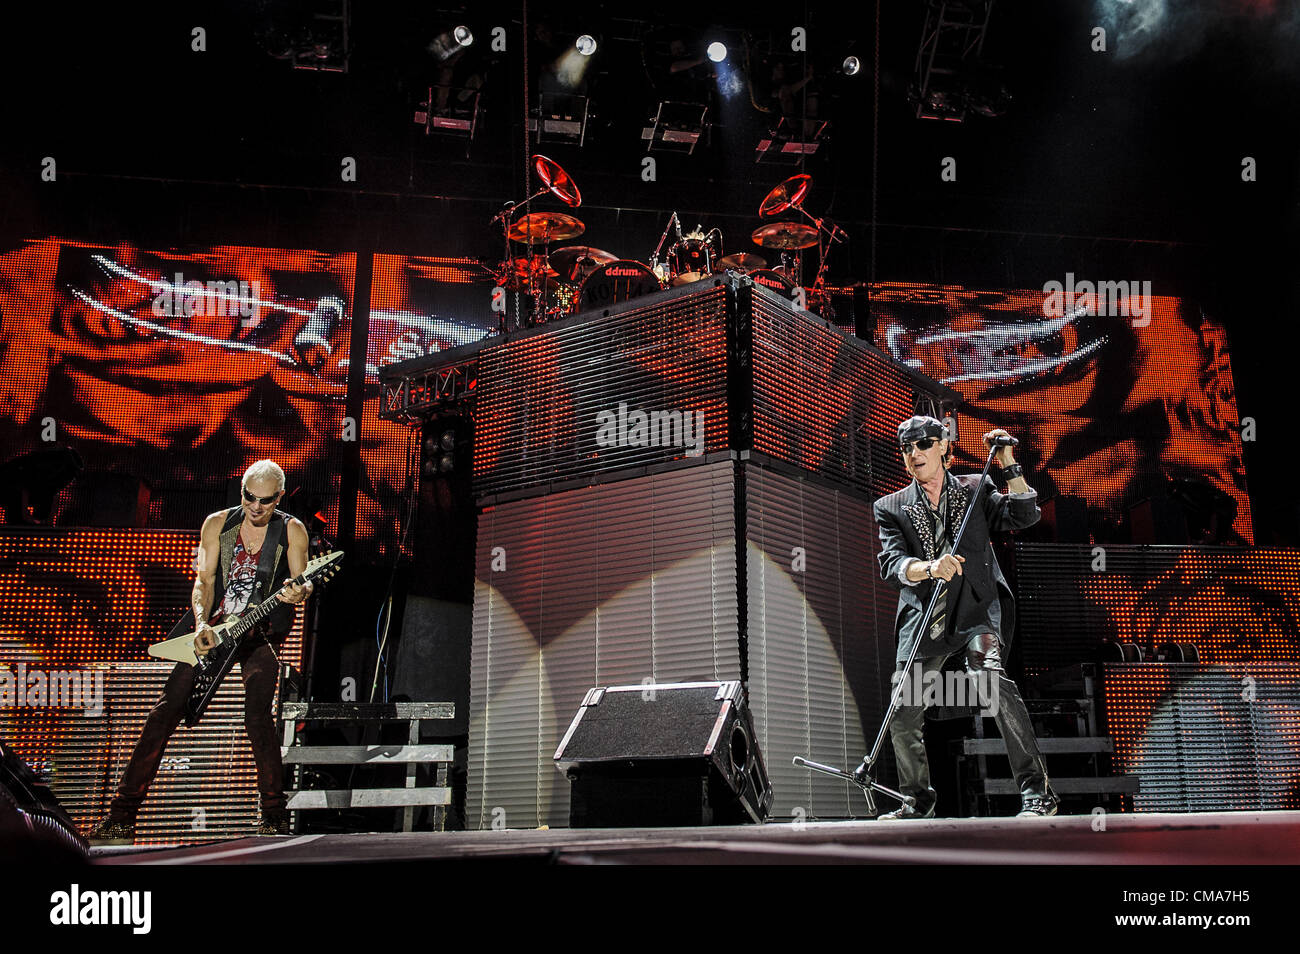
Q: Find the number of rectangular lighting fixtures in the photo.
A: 4